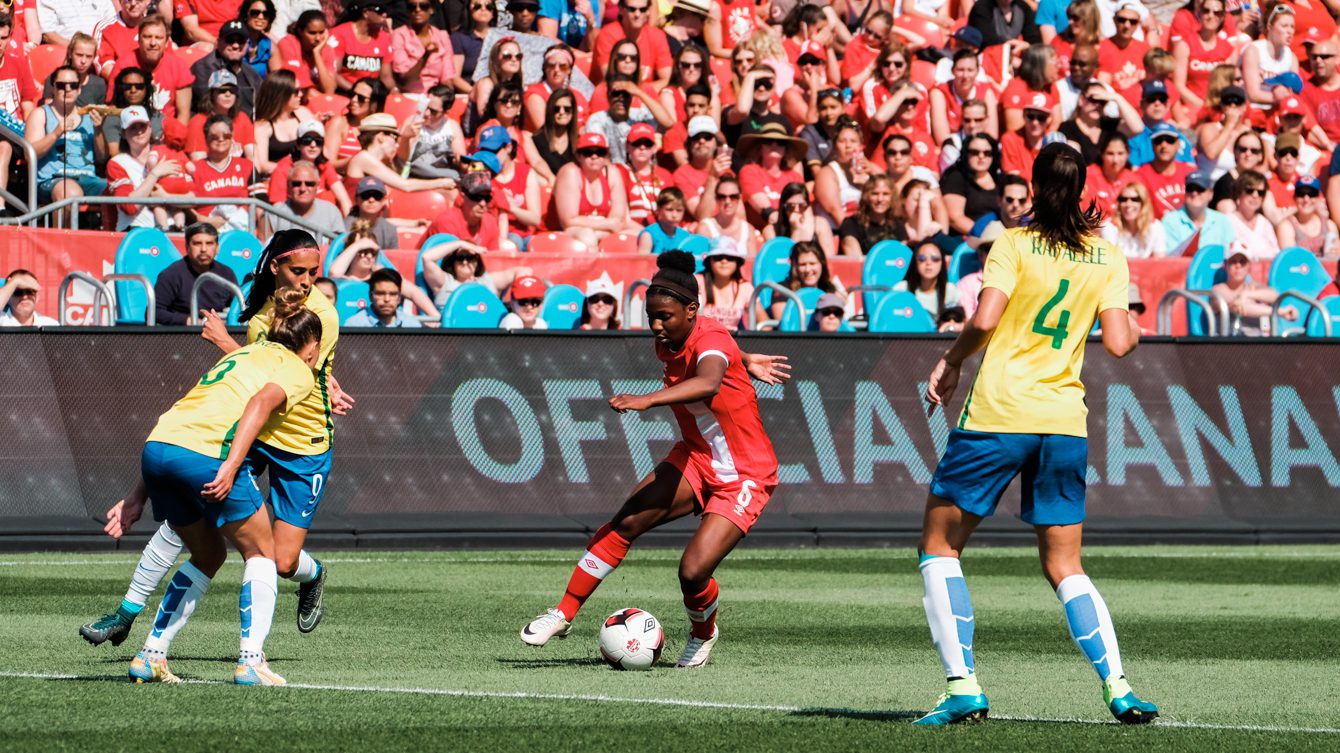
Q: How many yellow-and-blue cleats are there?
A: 2